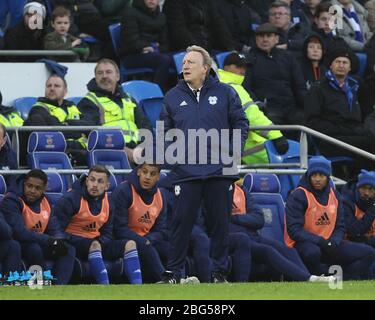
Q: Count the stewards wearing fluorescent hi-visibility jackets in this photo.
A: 4